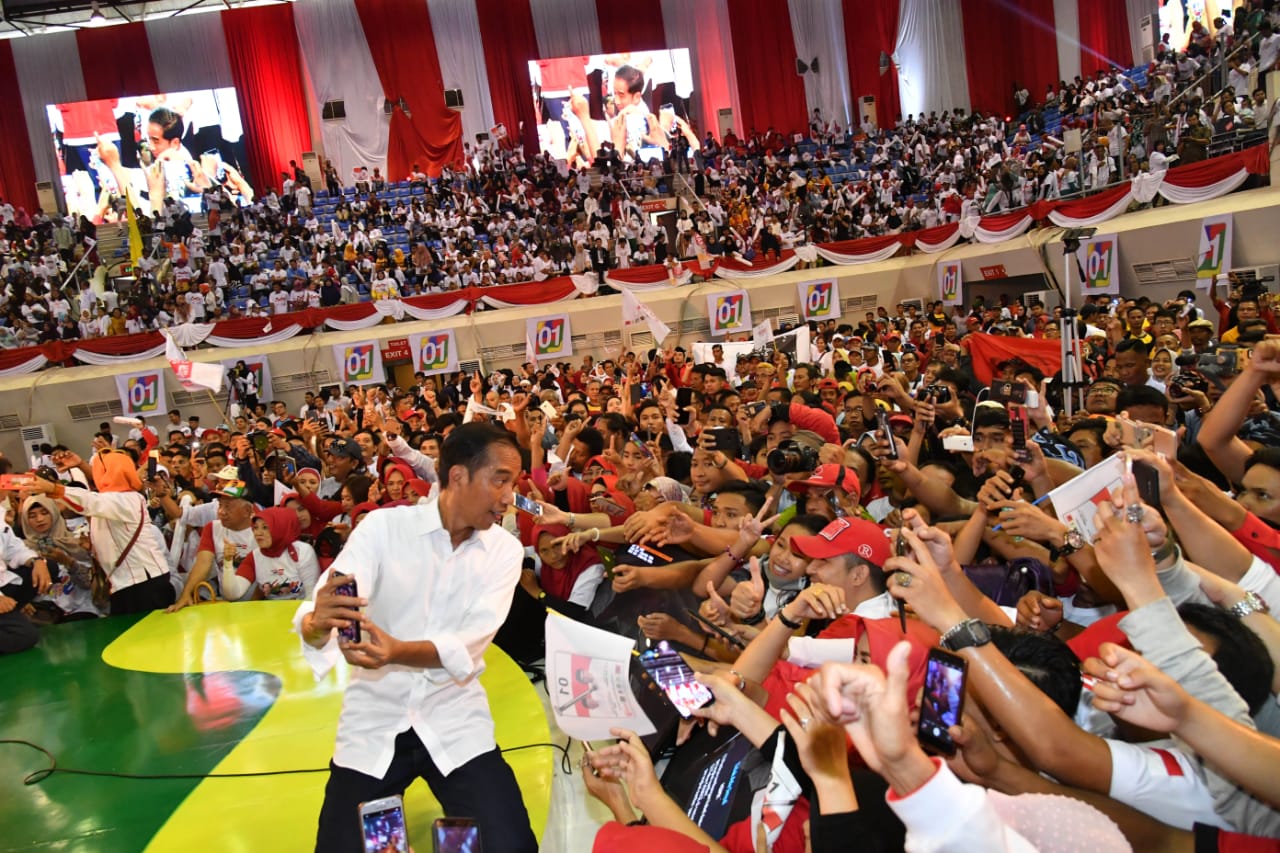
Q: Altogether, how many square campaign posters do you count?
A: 10